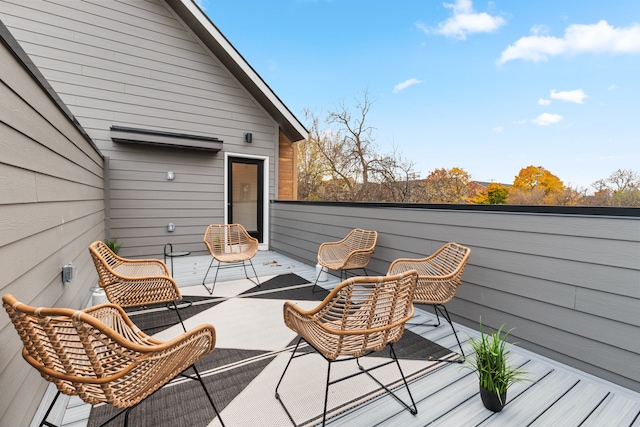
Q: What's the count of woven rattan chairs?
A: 6